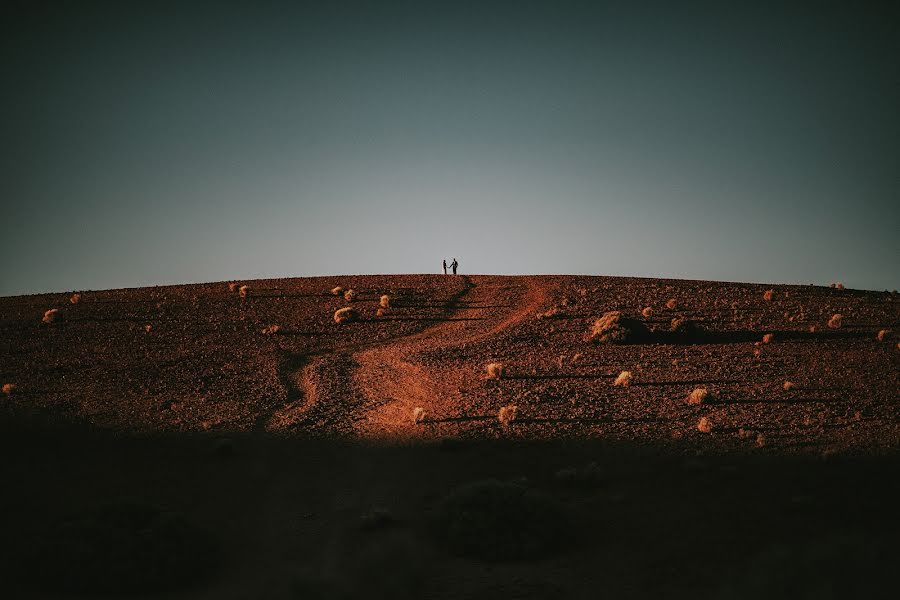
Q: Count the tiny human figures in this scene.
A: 2